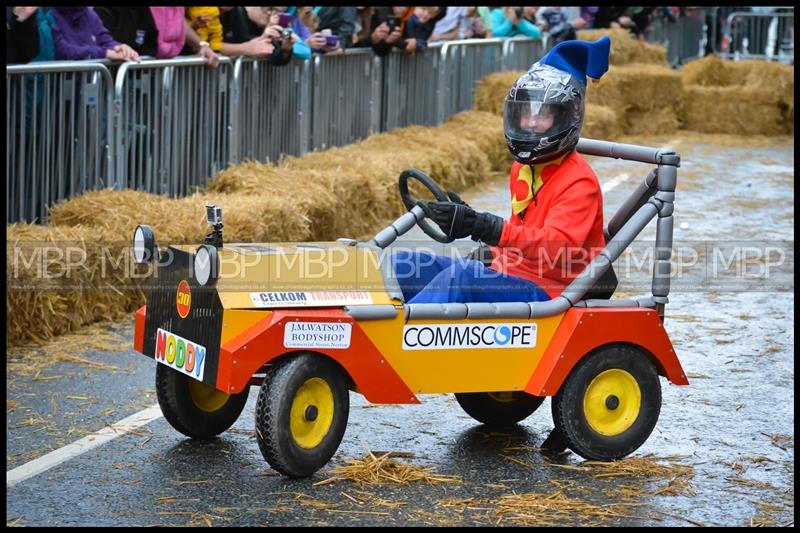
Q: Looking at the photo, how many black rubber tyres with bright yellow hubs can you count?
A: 4